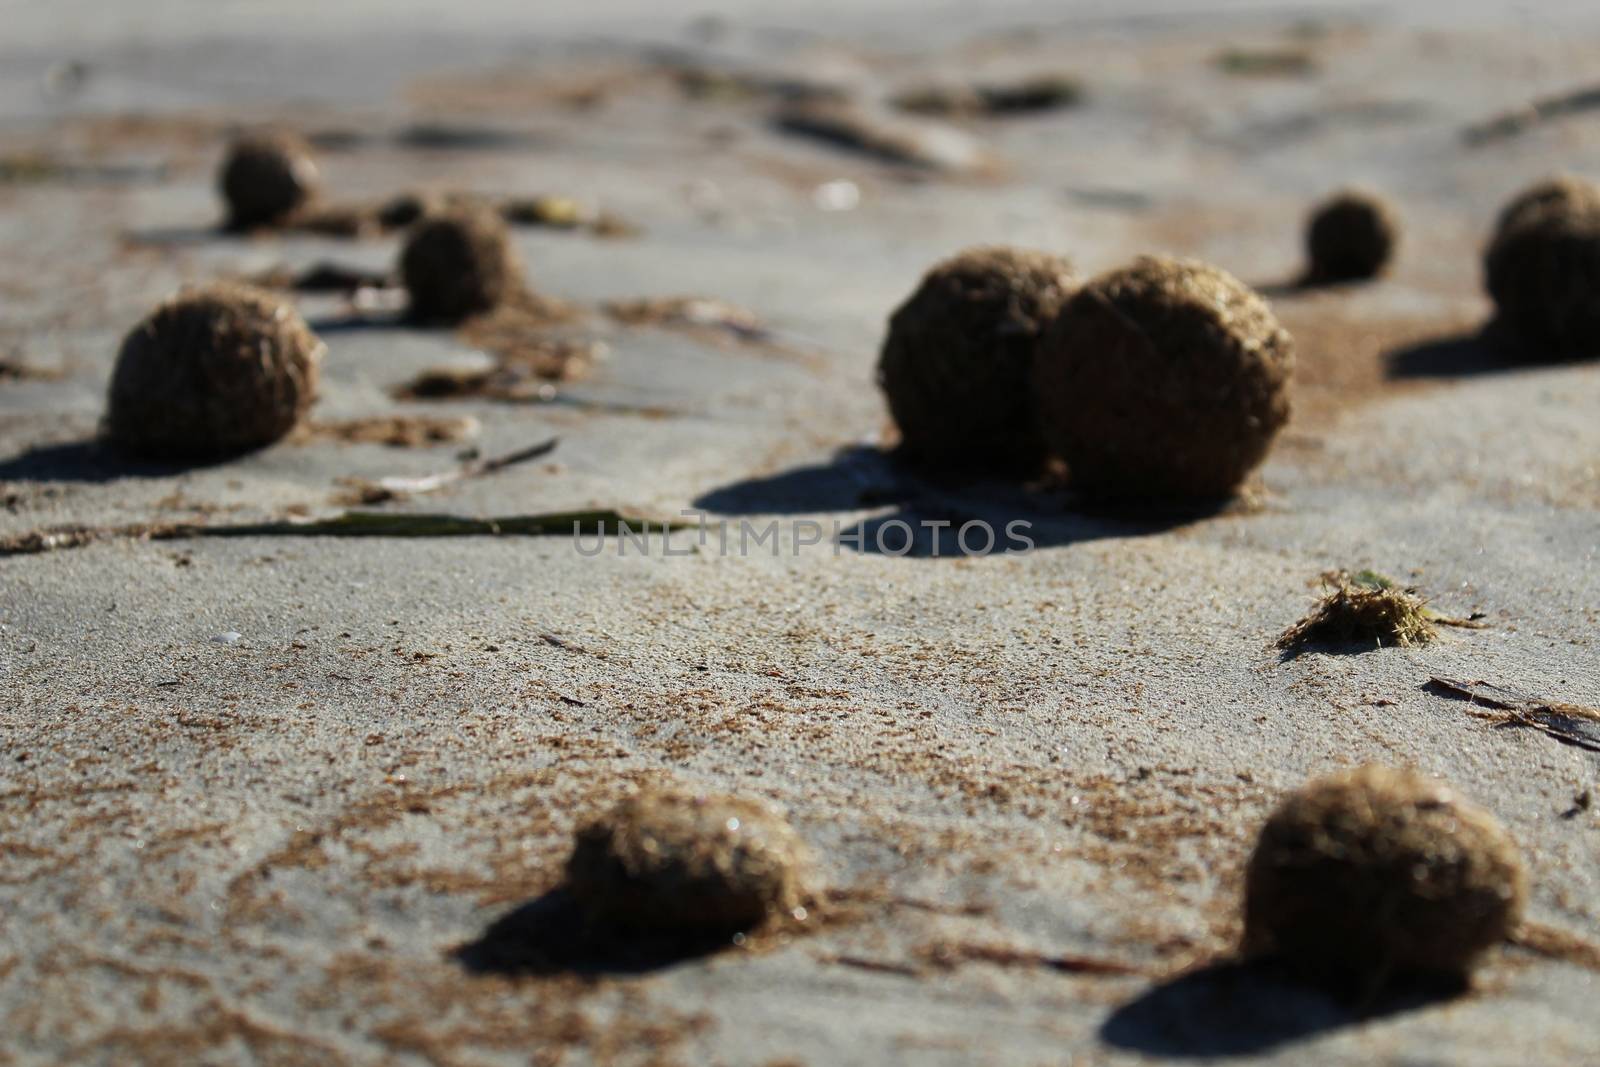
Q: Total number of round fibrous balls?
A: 9